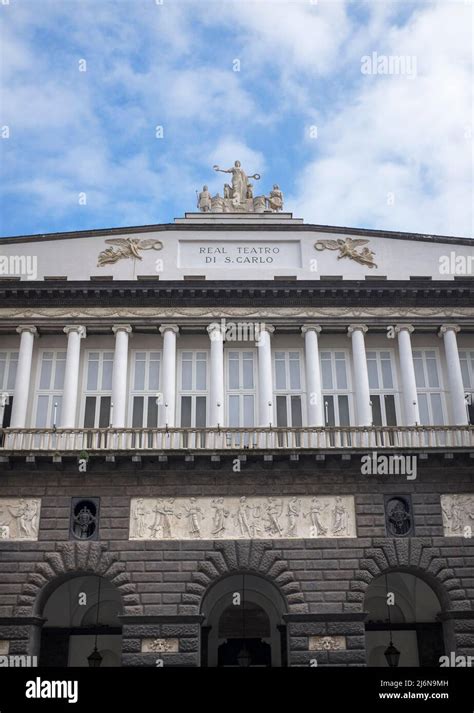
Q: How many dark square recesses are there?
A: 2